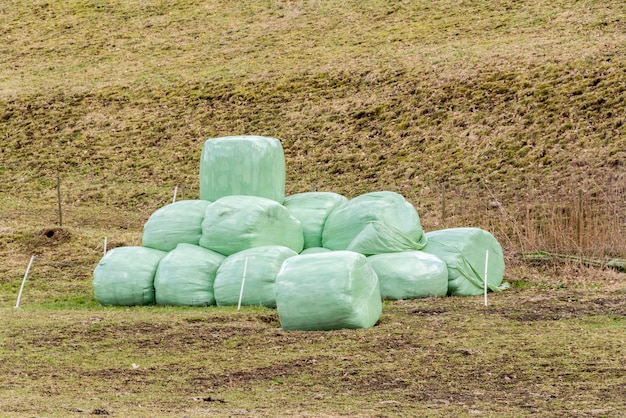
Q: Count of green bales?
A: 12